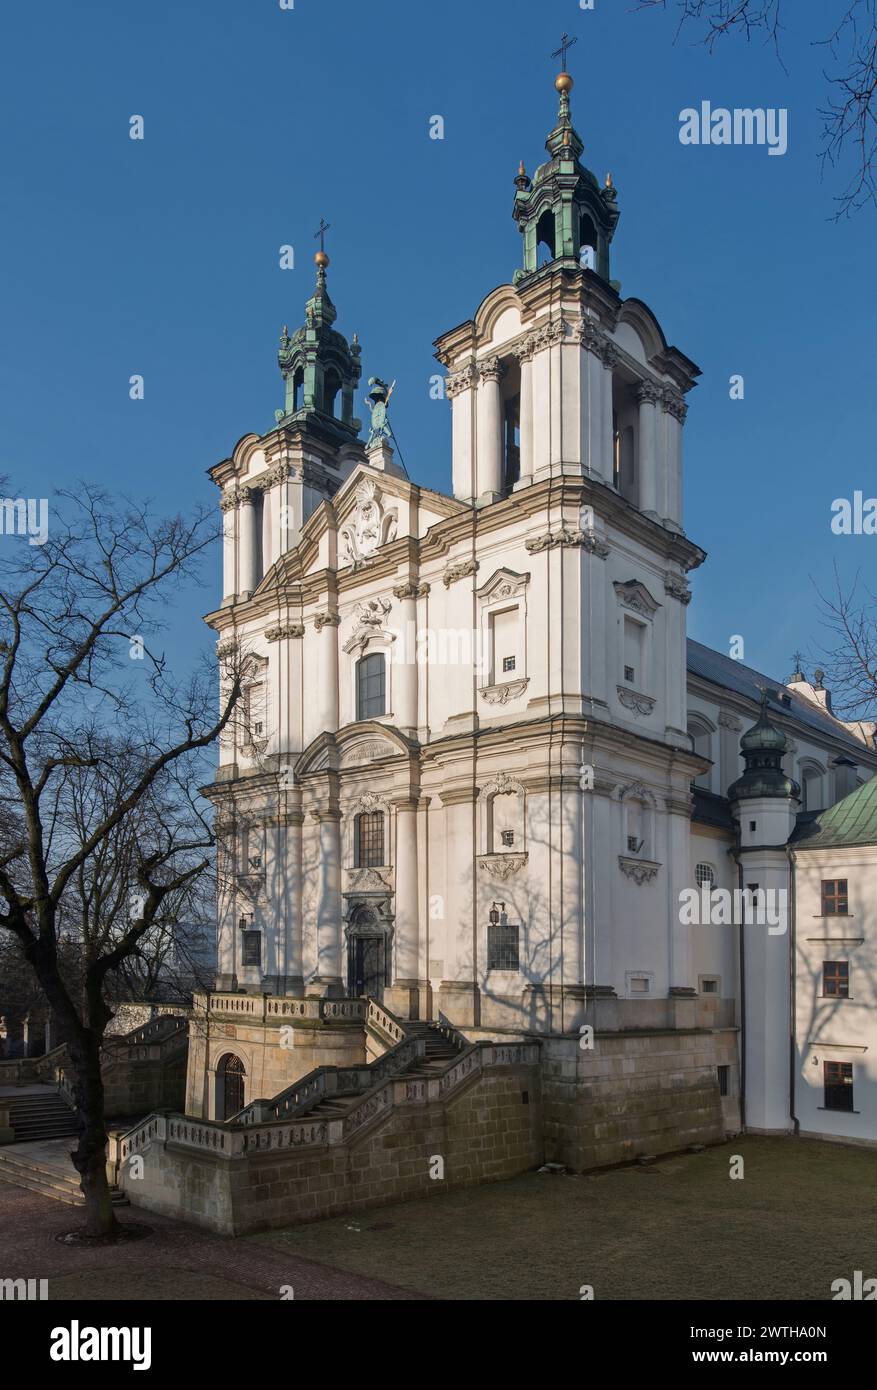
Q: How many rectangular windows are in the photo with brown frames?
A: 3